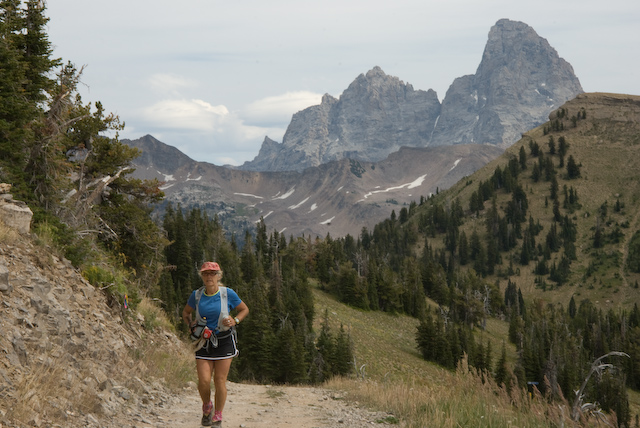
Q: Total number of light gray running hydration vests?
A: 1